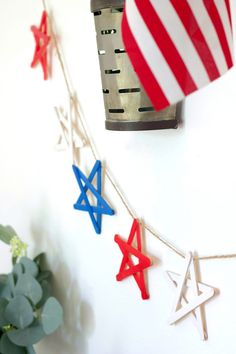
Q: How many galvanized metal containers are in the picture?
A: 1